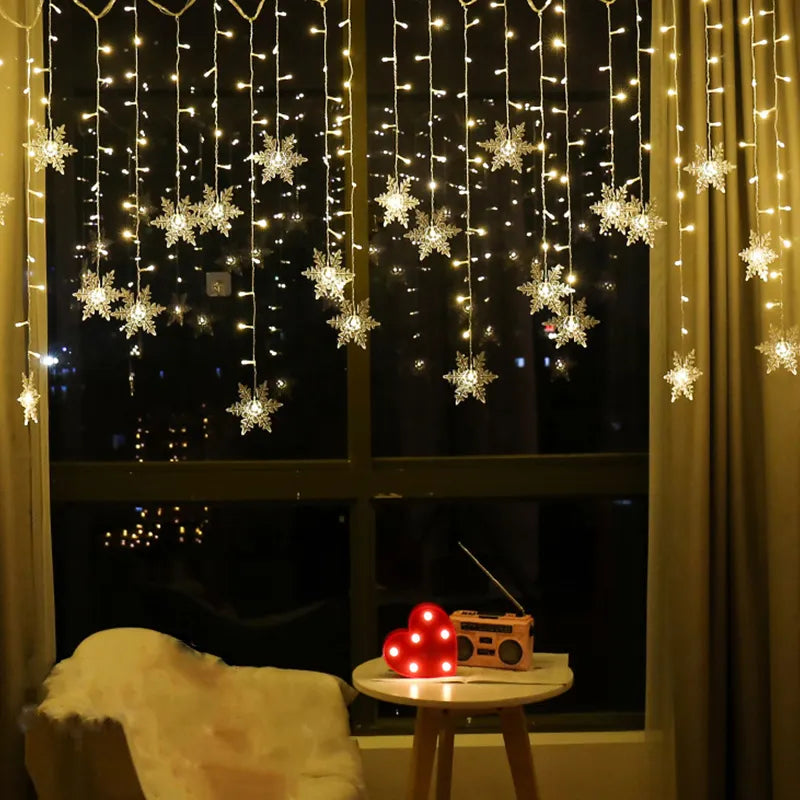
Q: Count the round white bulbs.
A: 6